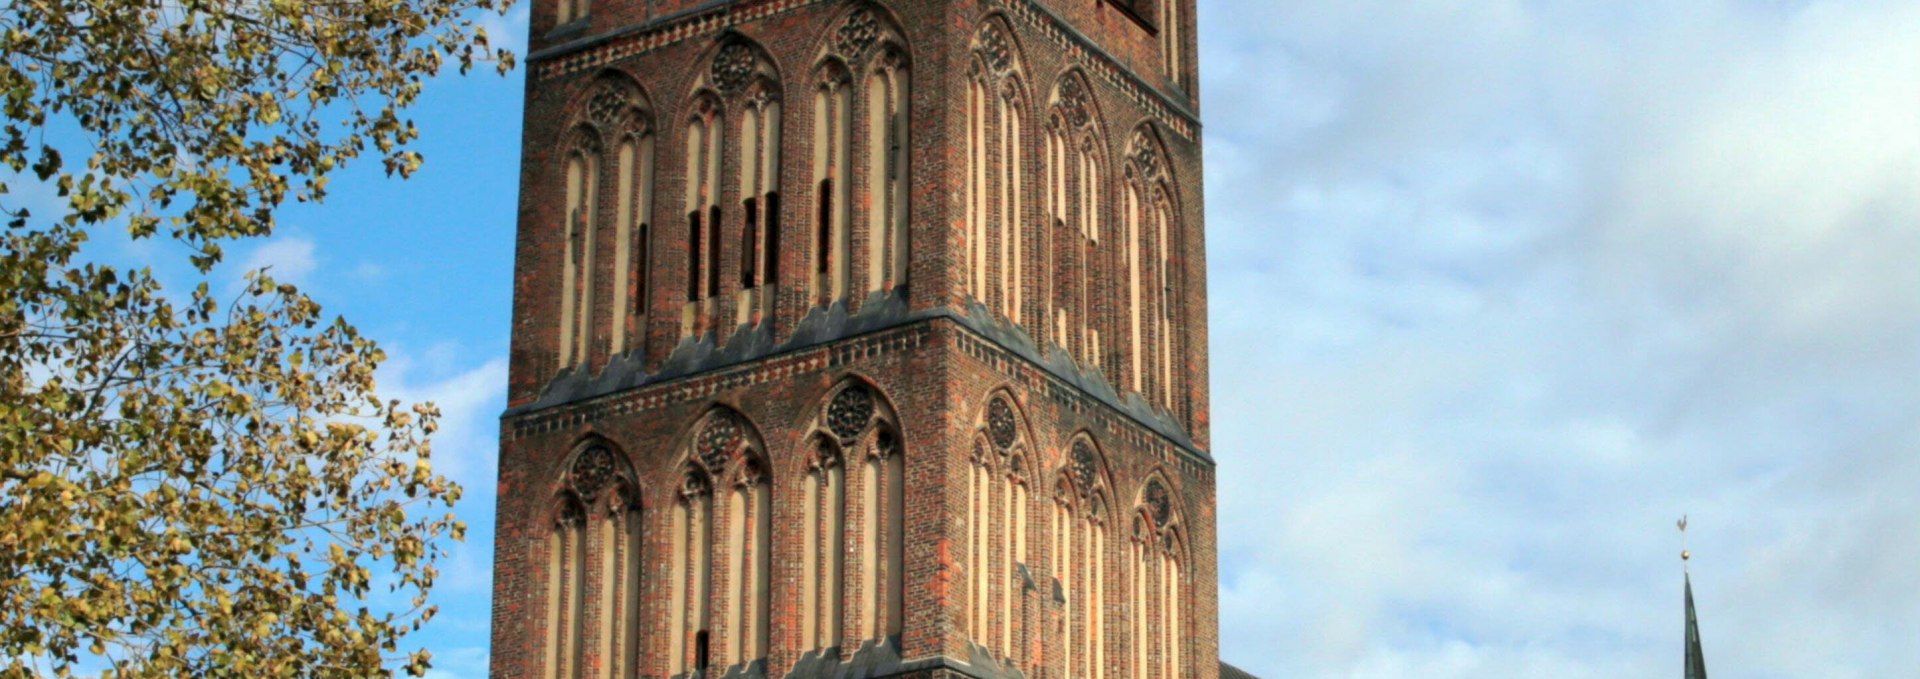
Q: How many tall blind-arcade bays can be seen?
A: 12